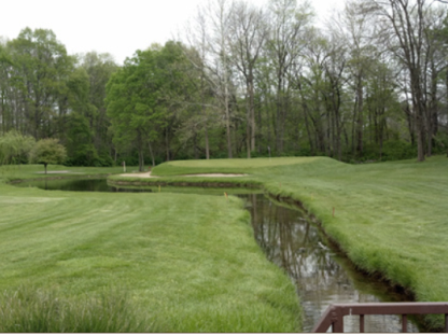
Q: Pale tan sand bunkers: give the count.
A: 2